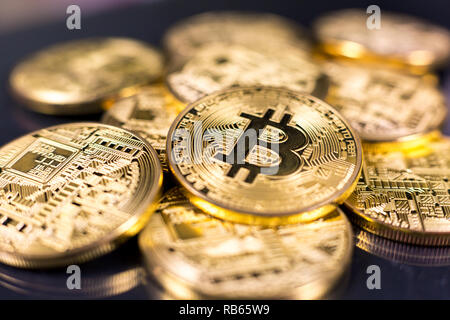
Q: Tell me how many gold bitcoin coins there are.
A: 10